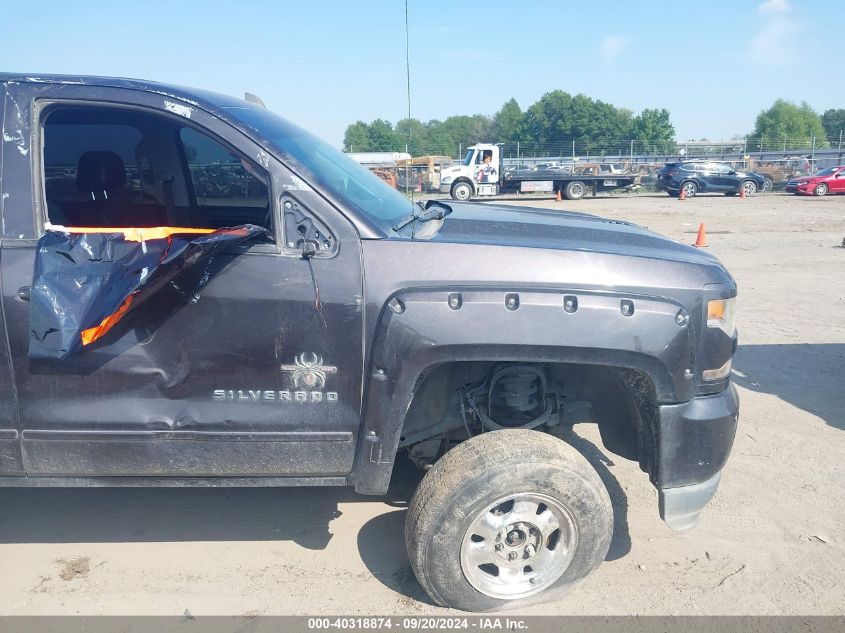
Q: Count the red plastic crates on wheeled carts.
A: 0